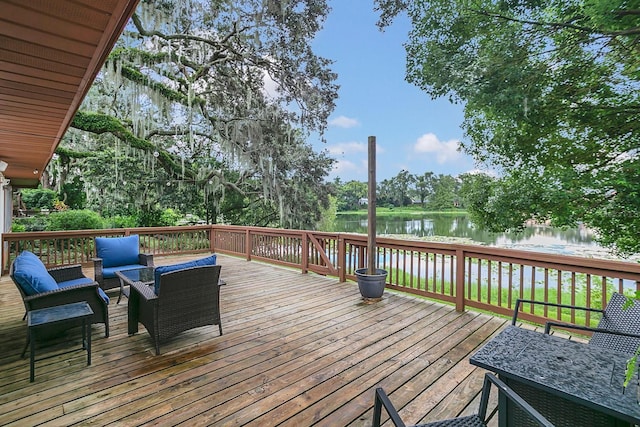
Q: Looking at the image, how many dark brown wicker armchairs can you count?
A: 3